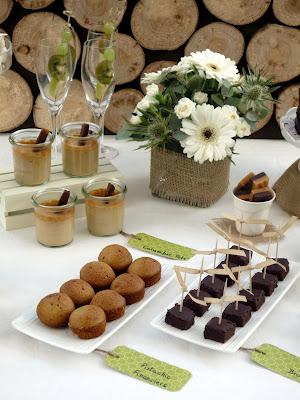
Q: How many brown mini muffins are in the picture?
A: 8